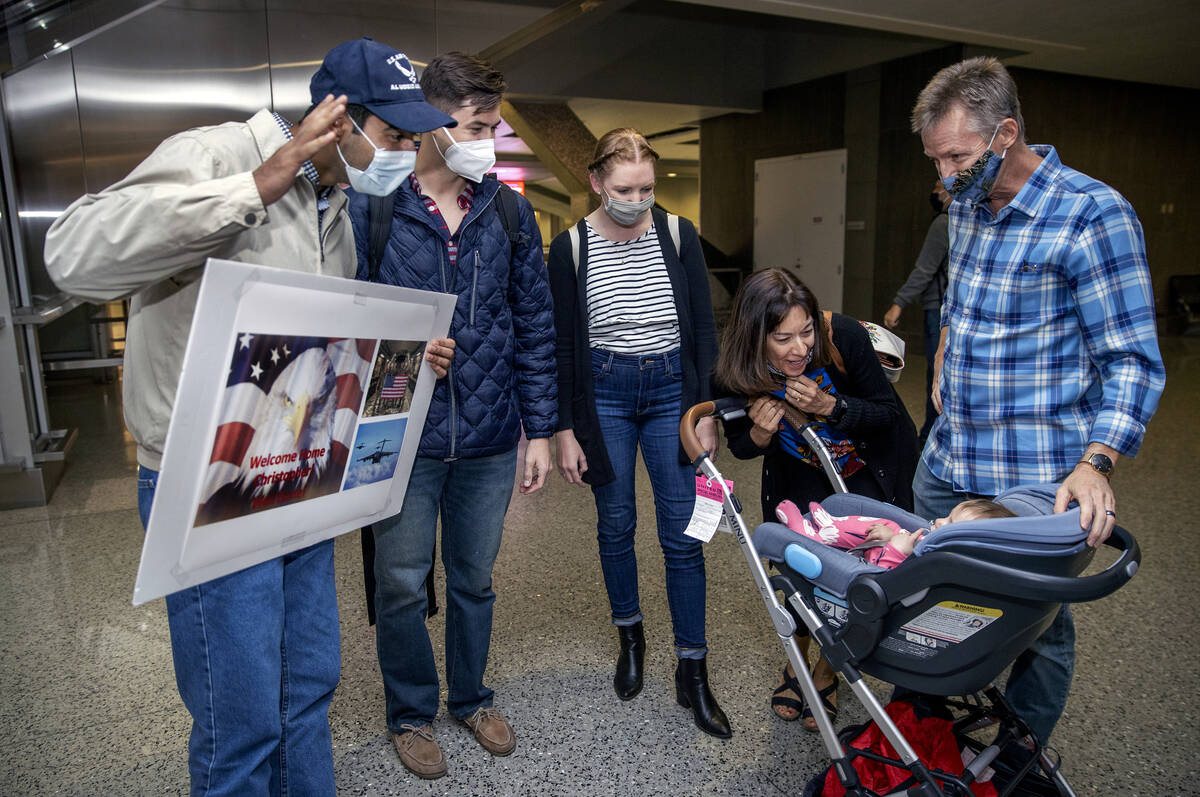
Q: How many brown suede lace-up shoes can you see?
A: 2